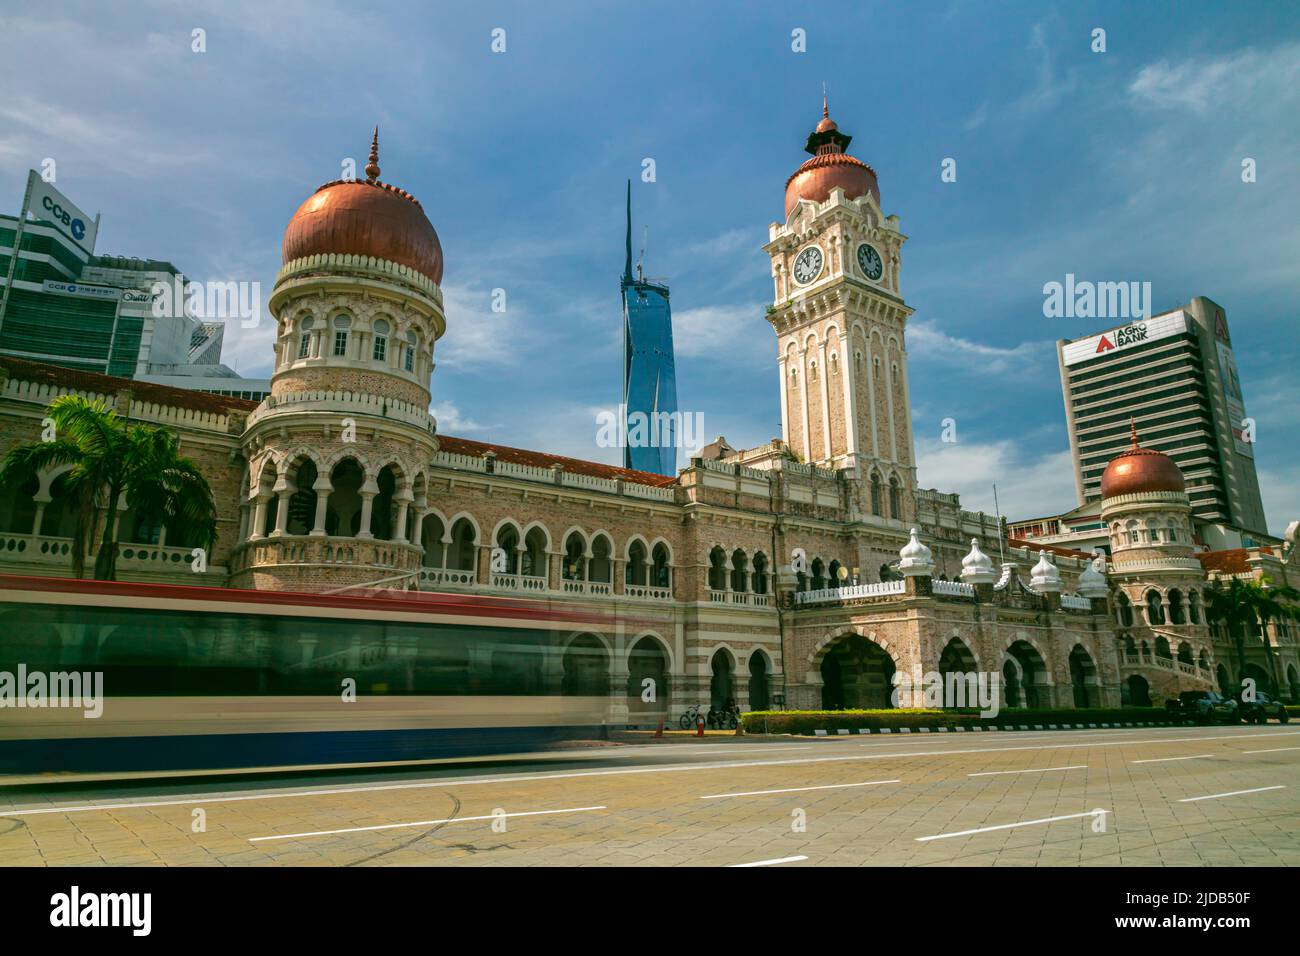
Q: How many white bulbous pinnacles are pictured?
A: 4